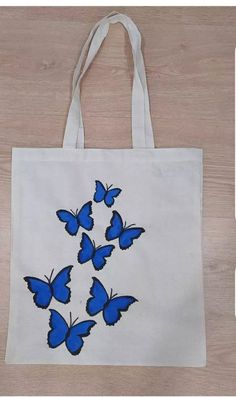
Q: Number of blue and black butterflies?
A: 7